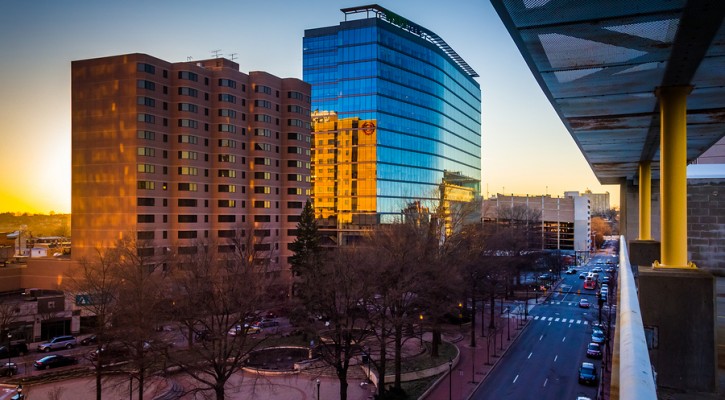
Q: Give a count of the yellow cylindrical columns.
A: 2